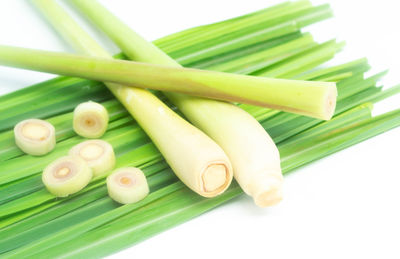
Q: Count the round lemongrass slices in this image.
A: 5